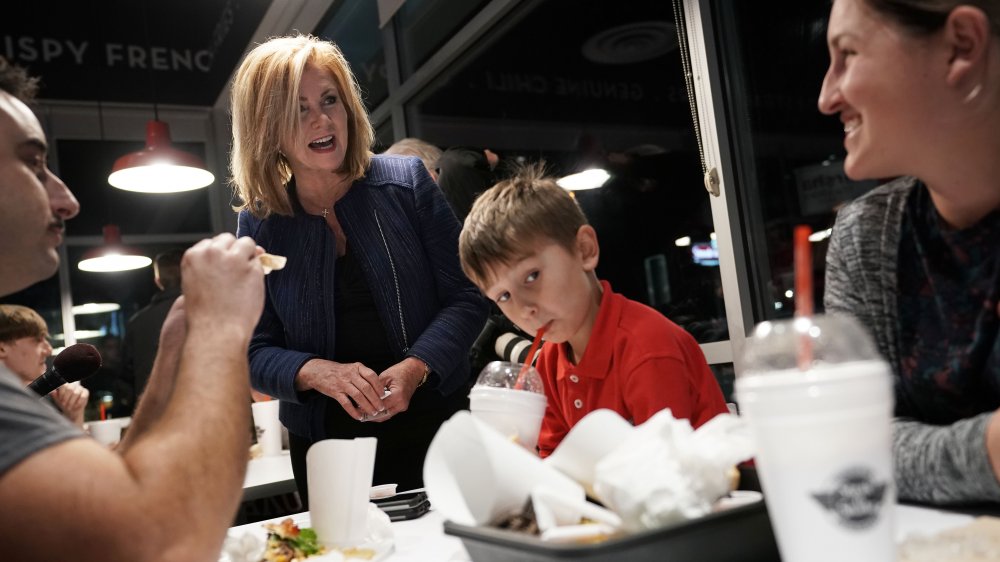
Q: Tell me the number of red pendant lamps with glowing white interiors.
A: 2